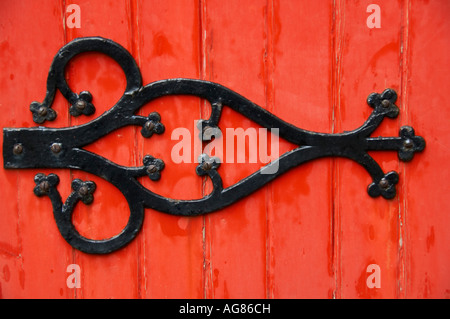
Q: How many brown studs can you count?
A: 13